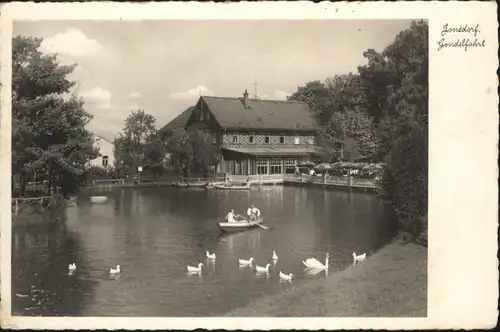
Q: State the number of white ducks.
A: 9